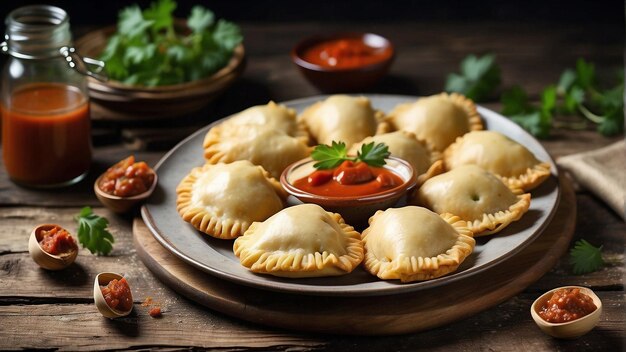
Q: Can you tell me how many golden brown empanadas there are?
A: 10